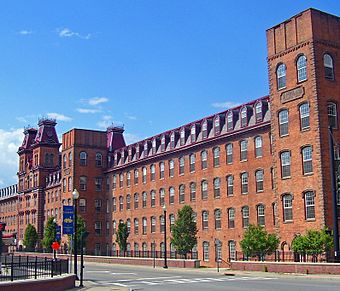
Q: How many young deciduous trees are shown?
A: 7